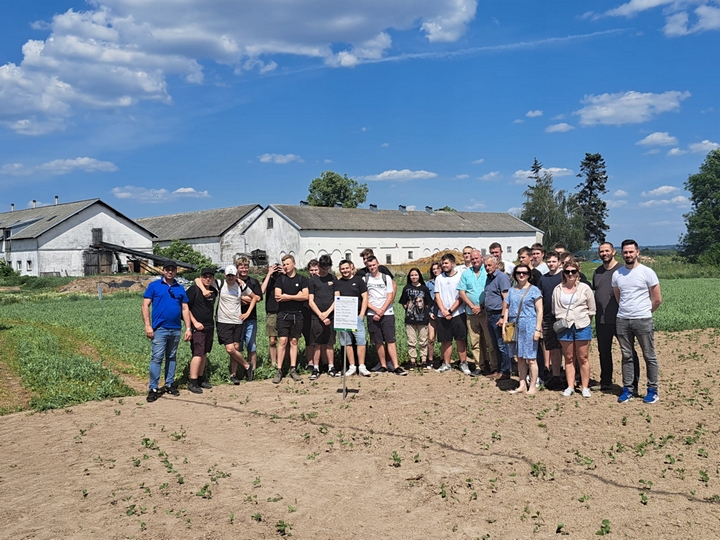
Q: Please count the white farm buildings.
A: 3